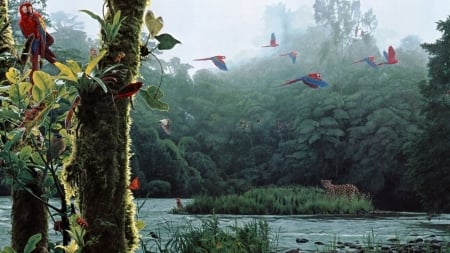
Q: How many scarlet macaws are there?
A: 7